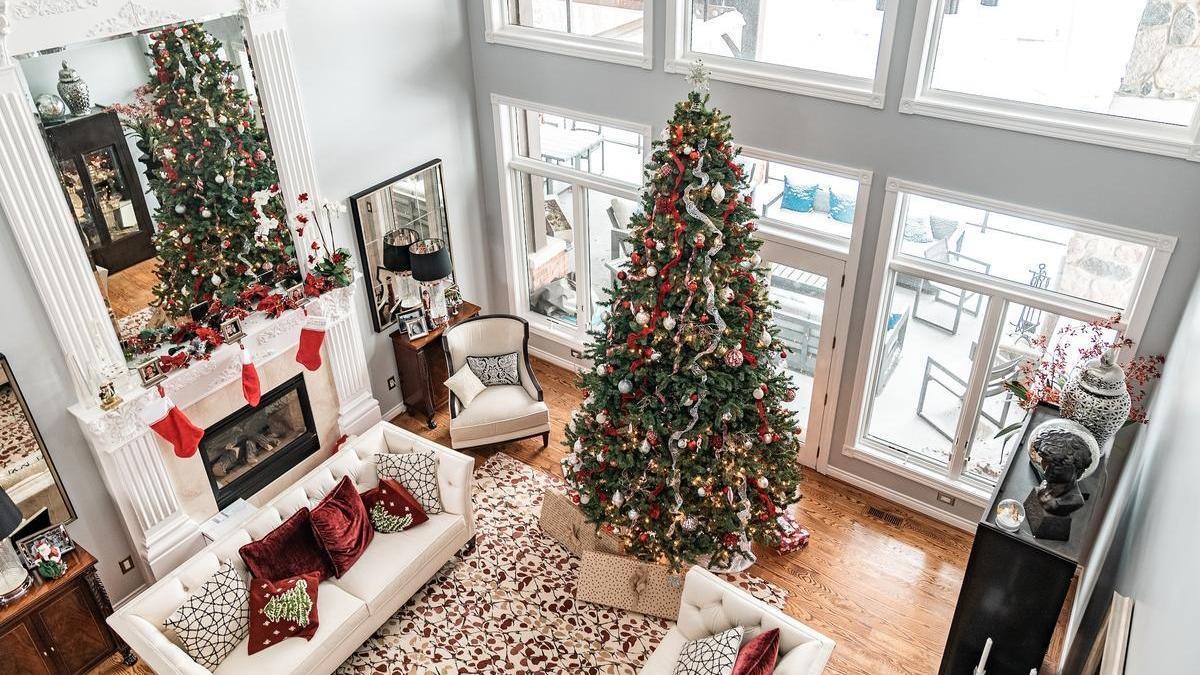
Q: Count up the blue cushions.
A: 2